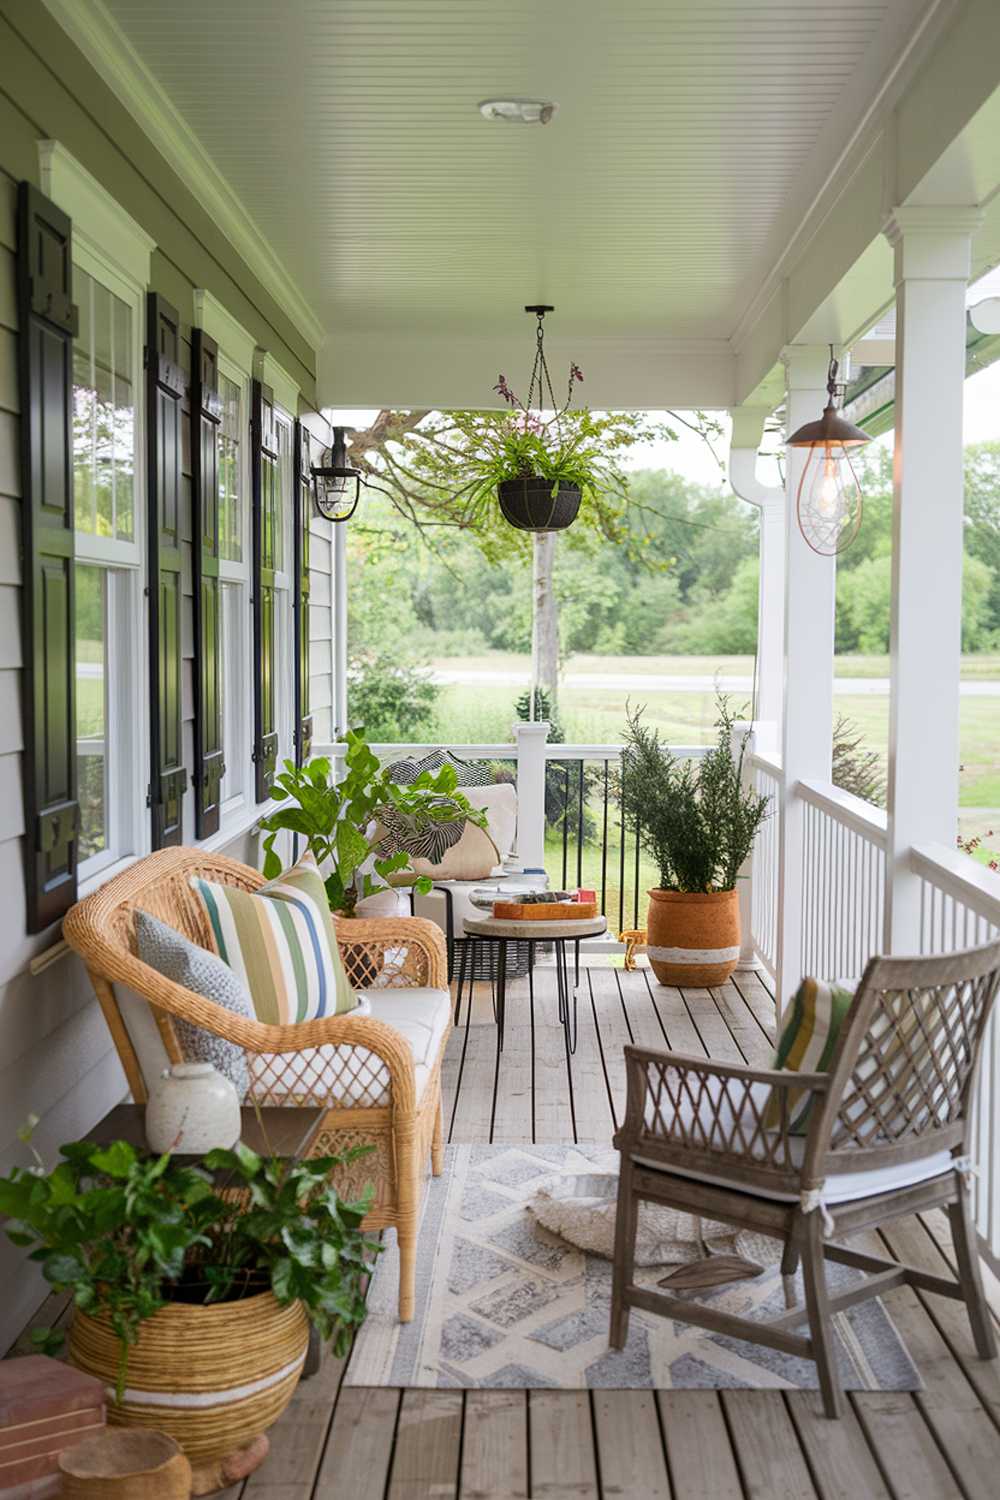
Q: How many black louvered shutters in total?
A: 5